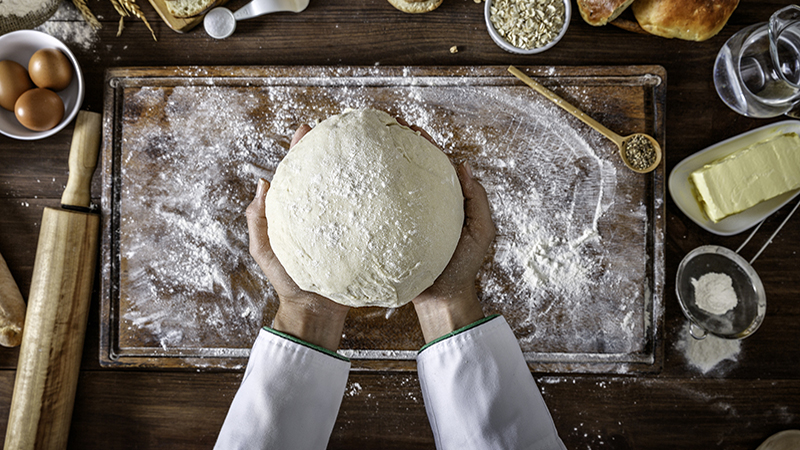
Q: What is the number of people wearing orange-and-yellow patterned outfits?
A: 0